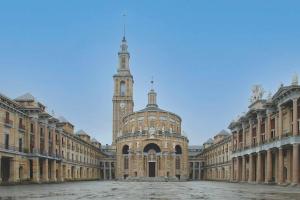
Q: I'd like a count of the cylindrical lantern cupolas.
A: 1